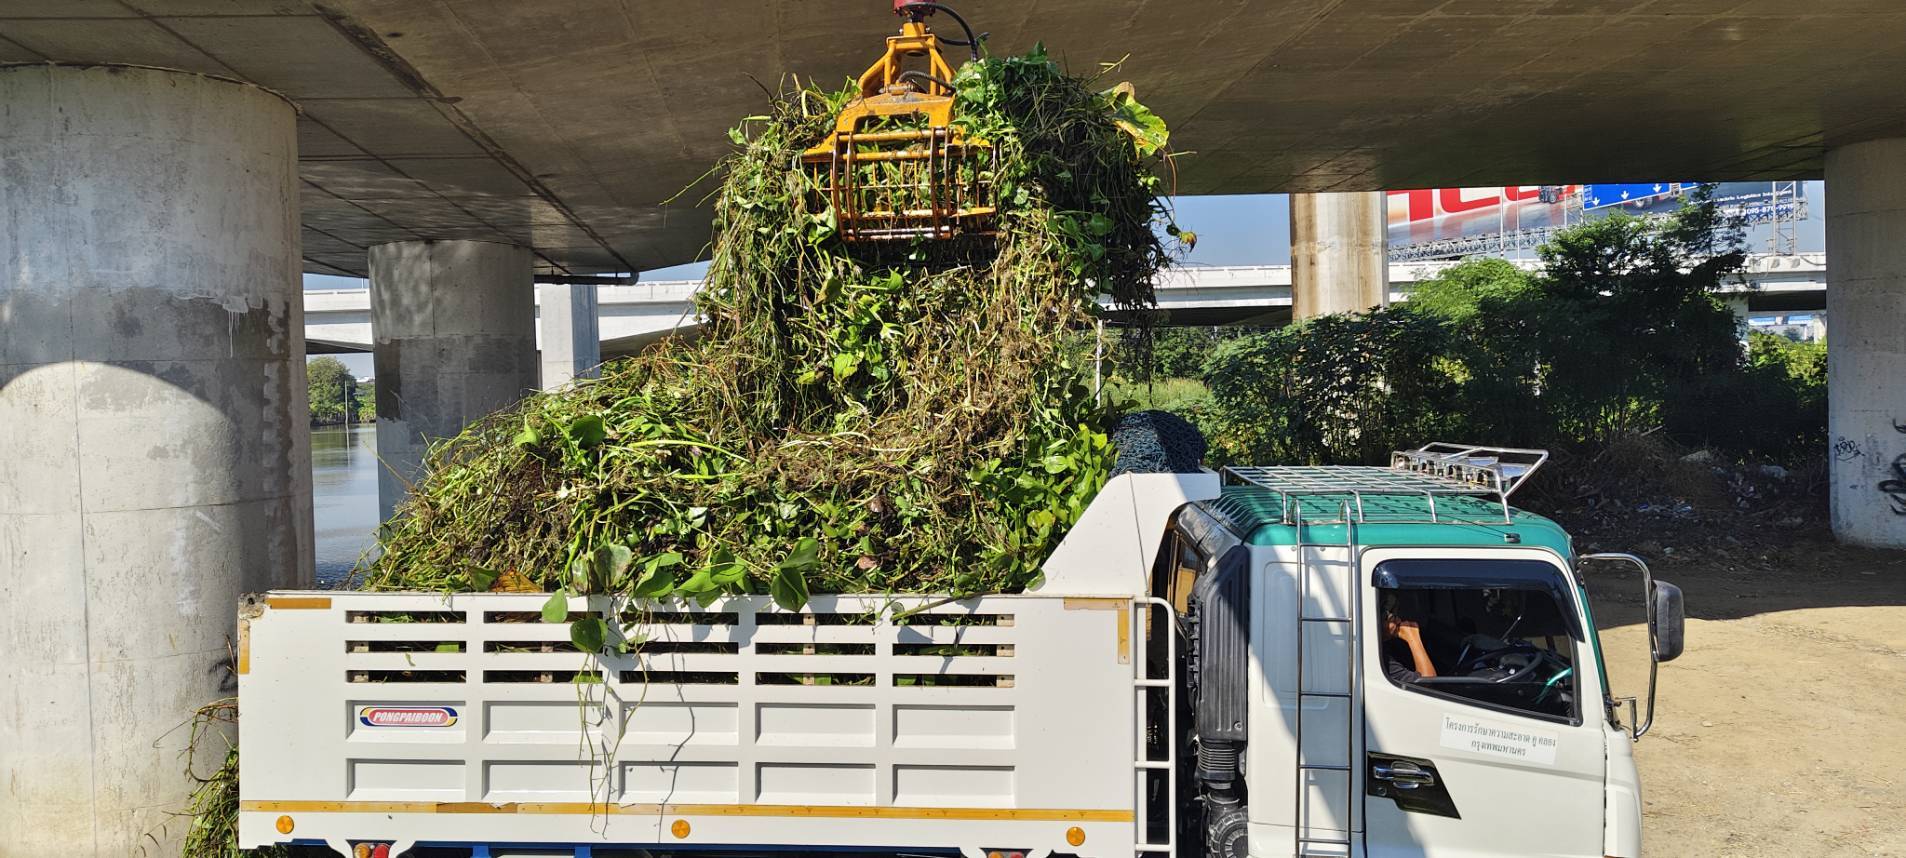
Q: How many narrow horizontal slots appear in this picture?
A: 15